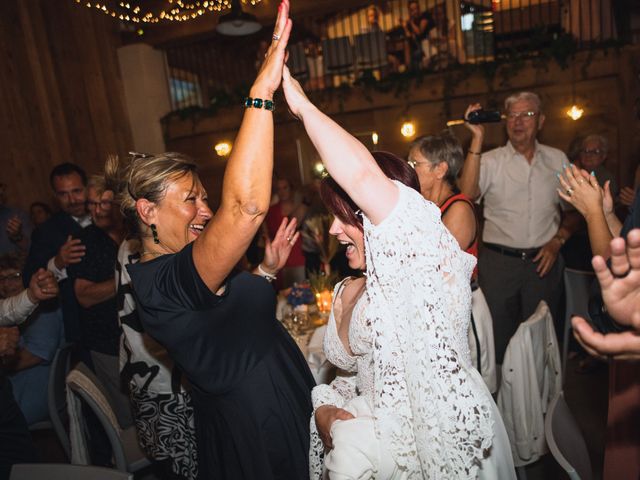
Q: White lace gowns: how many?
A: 1